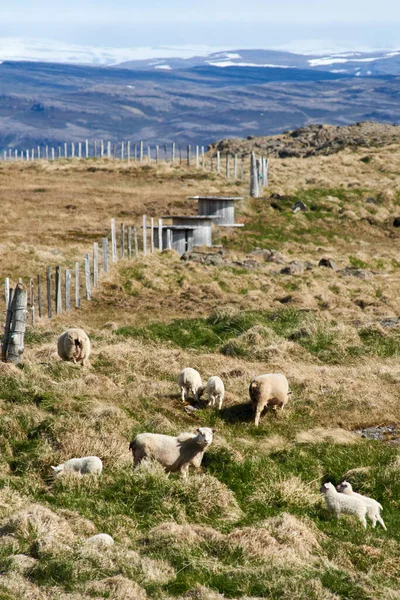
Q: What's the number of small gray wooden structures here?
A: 3